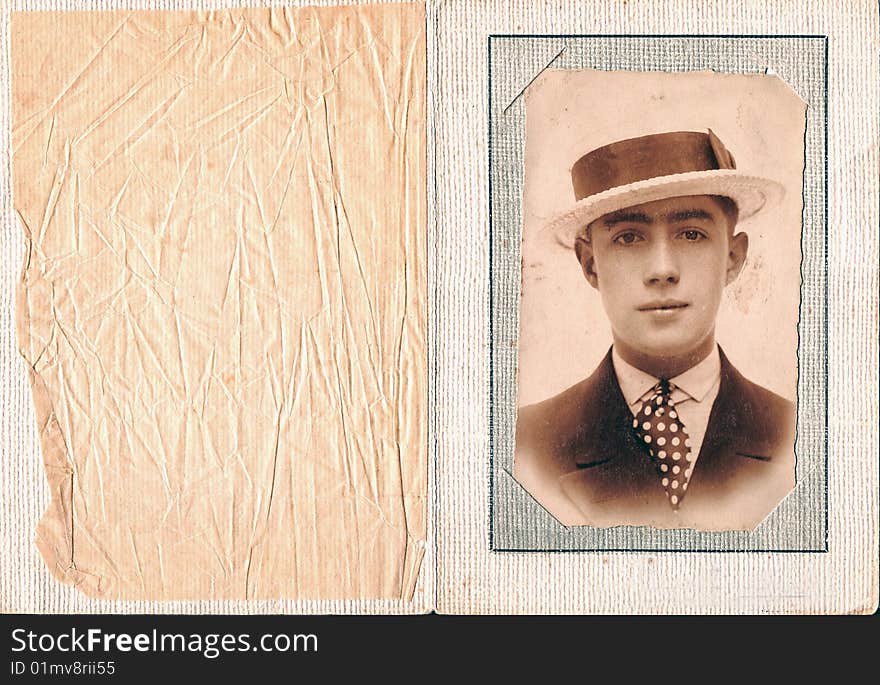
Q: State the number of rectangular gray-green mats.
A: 1